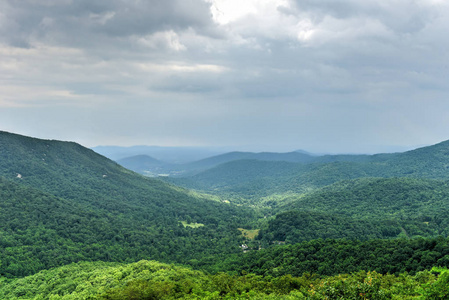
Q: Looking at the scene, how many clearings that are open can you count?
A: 2